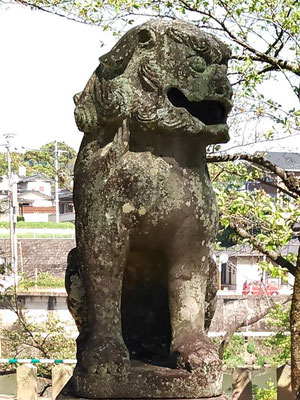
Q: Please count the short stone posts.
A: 4